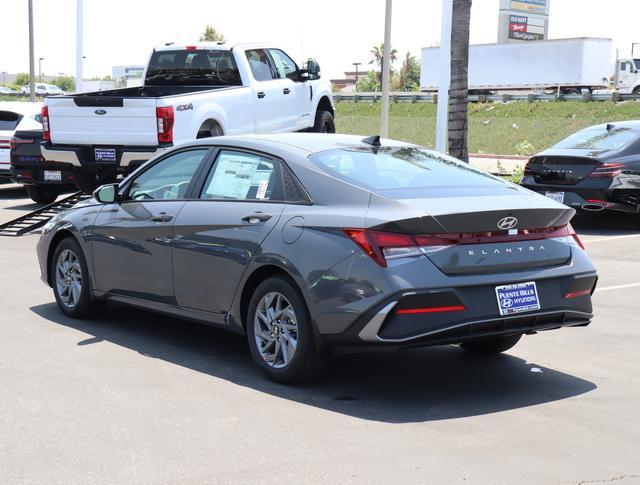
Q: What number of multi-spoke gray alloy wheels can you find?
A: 2